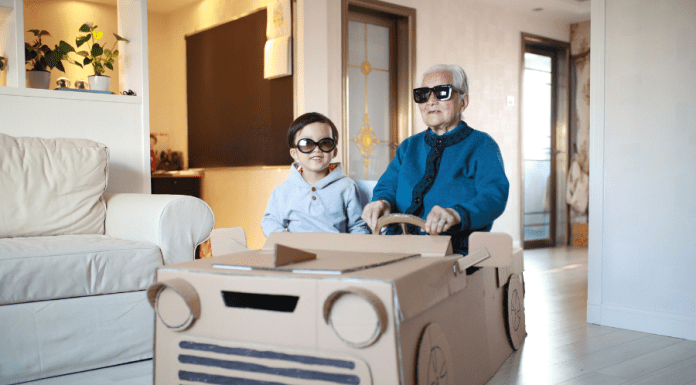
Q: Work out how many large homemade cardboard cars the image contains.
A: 1